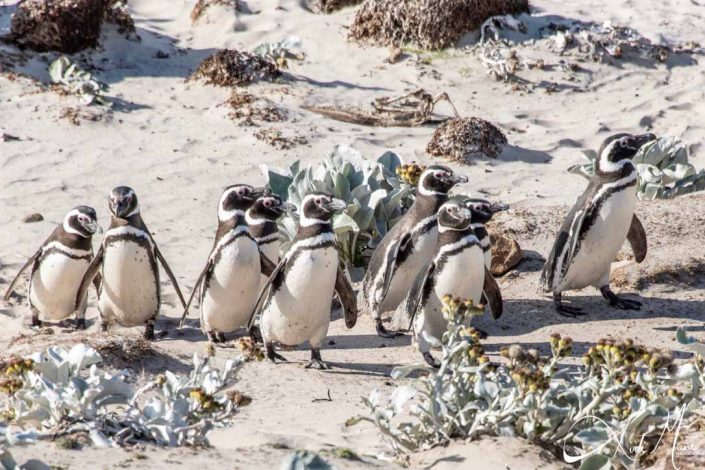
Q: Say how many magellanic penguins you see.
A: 9